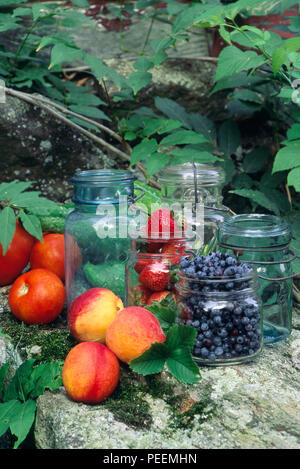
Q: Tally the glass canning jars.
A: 5